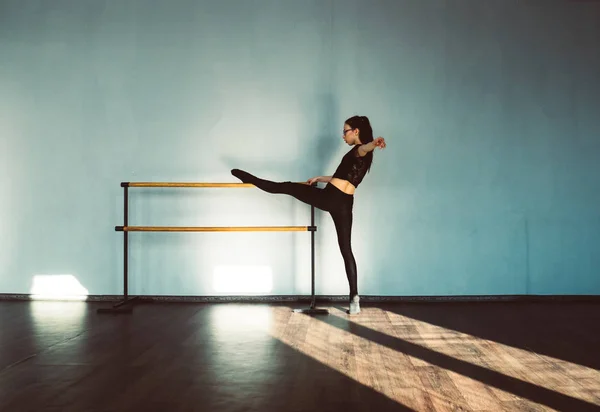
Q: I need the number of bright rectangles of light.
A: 2